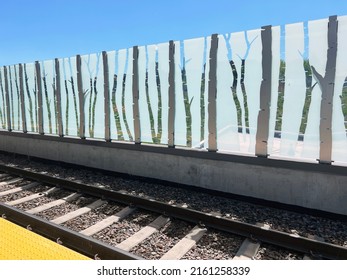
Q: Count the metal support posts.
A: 11